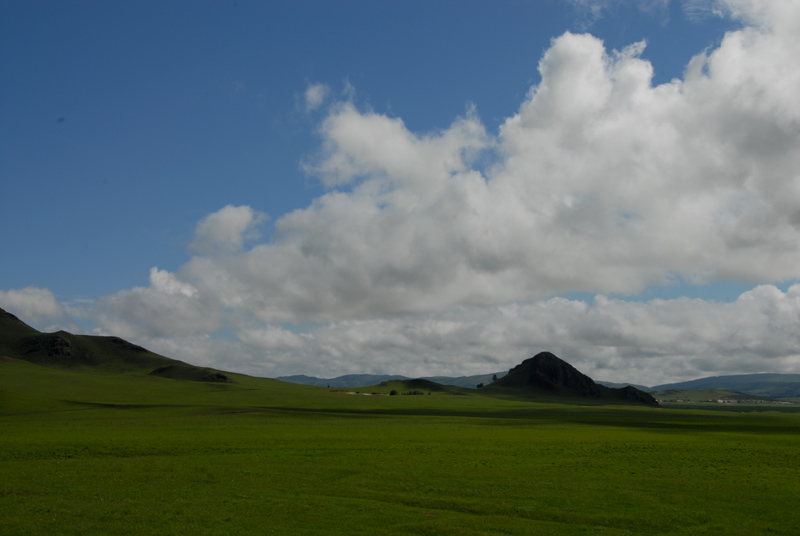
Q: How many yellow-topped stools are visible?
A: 0